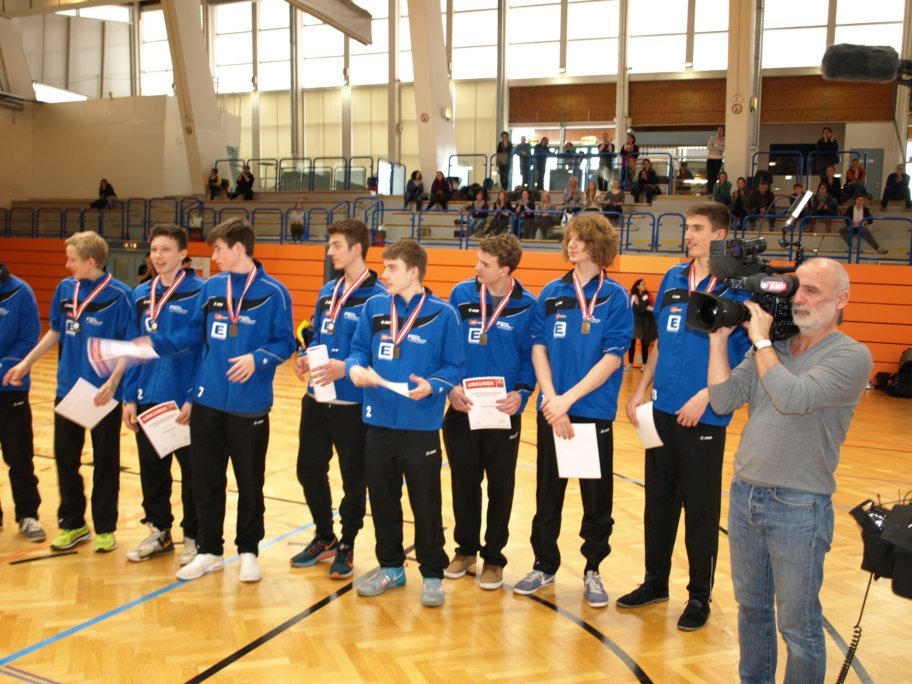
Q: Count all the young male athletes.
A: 9